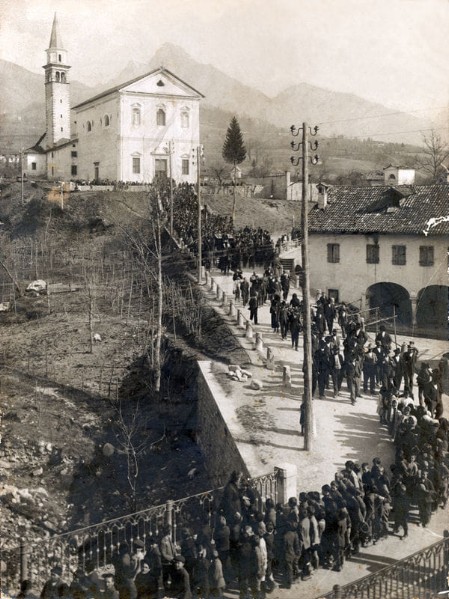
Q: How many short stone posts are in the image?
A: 11